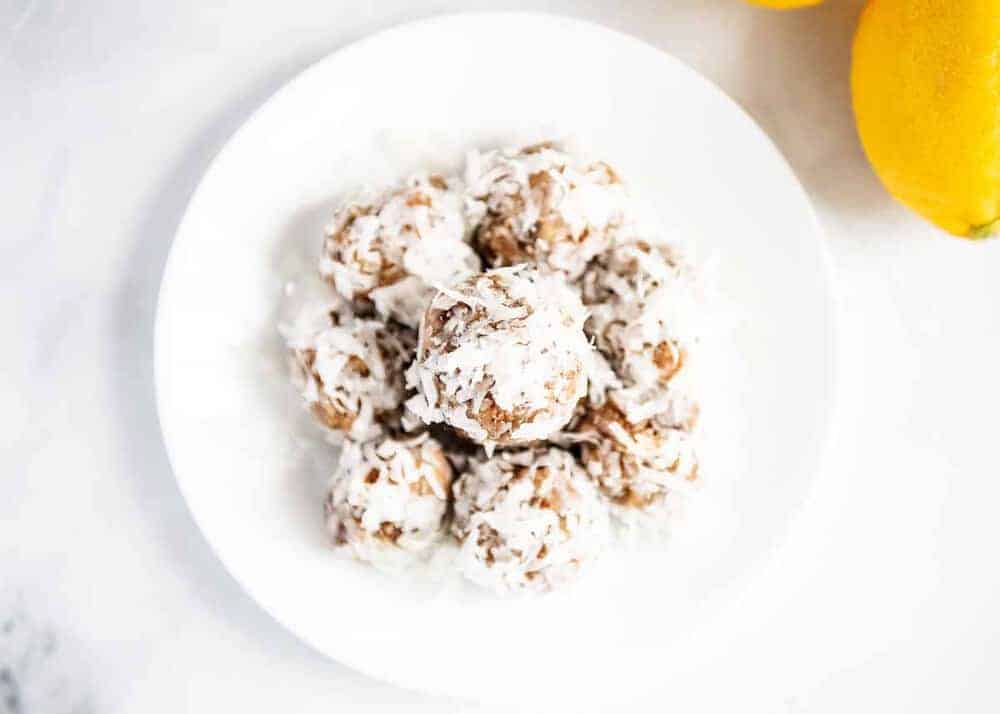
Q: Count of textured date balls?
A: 8